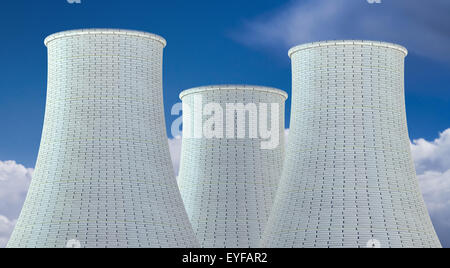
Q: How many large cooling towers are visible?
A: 3